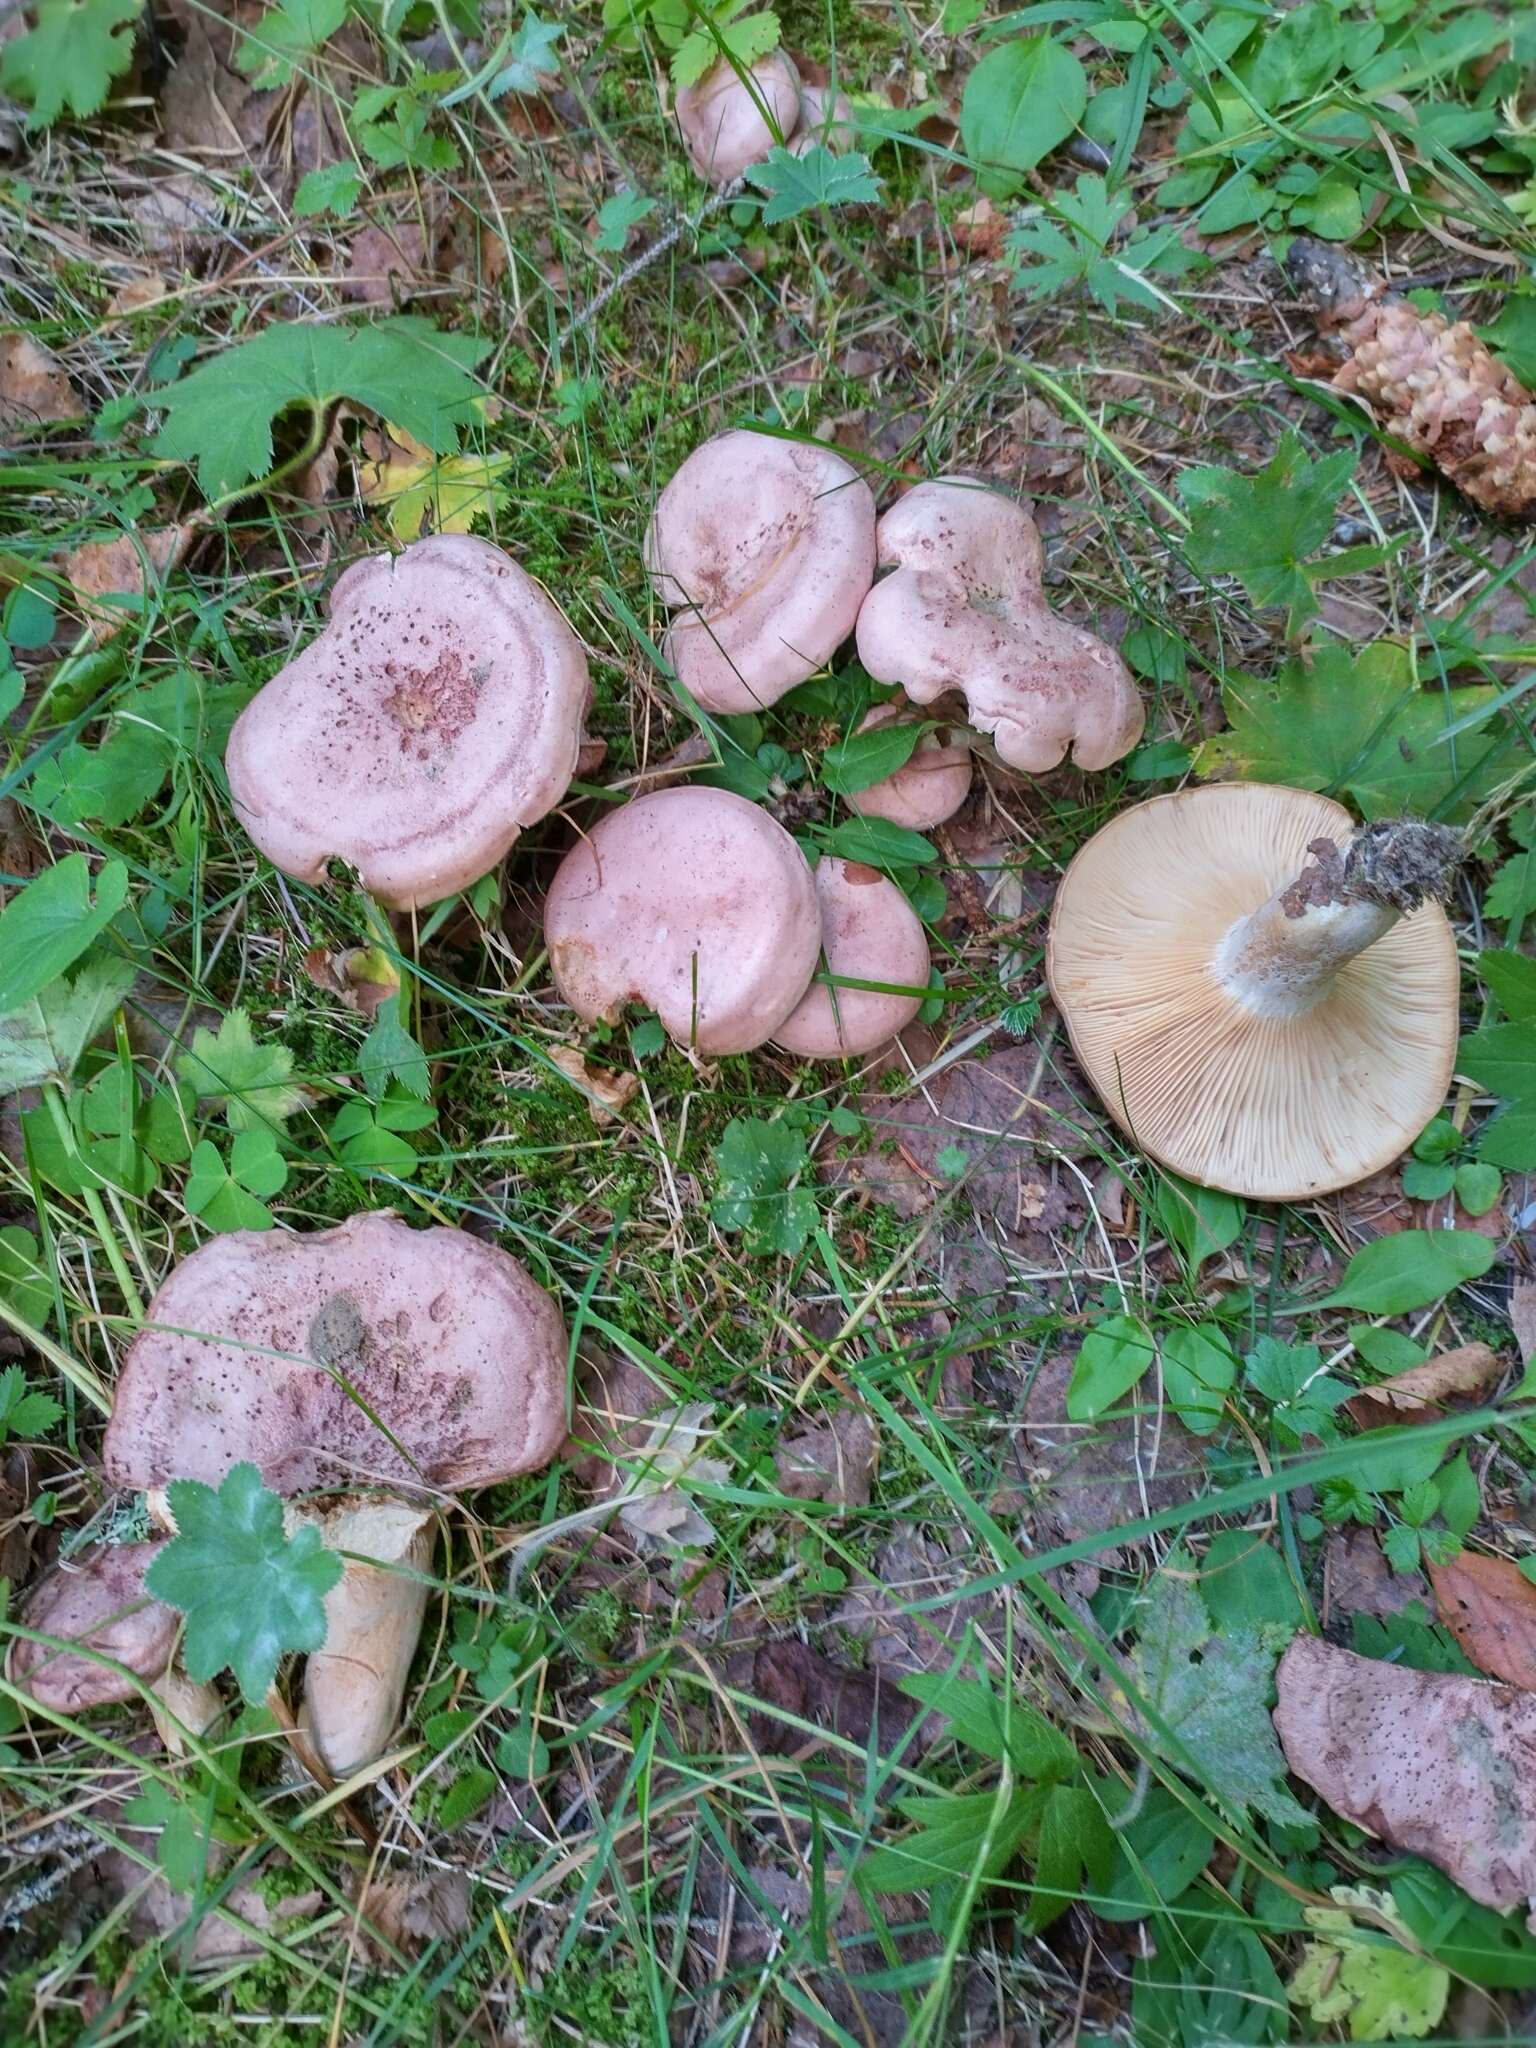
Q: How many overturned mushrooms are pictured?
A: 1